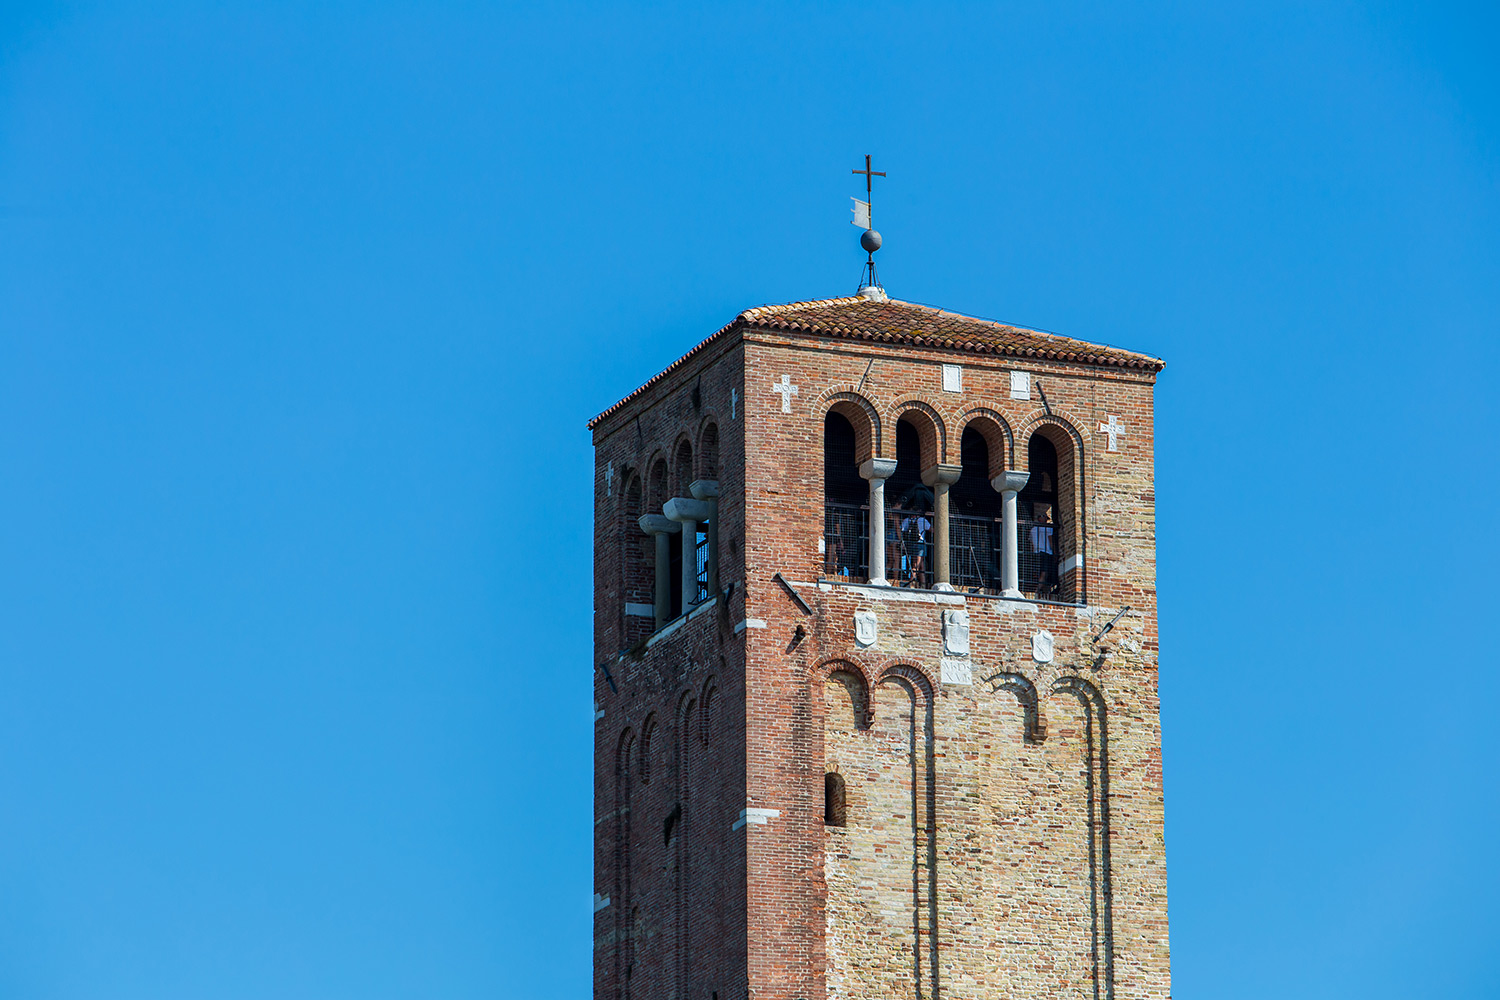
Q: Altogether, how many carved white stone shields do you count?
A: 3